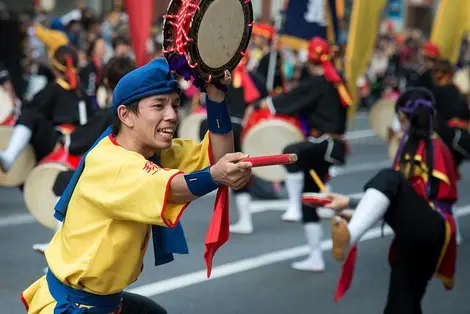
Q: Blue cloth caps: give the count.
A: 1